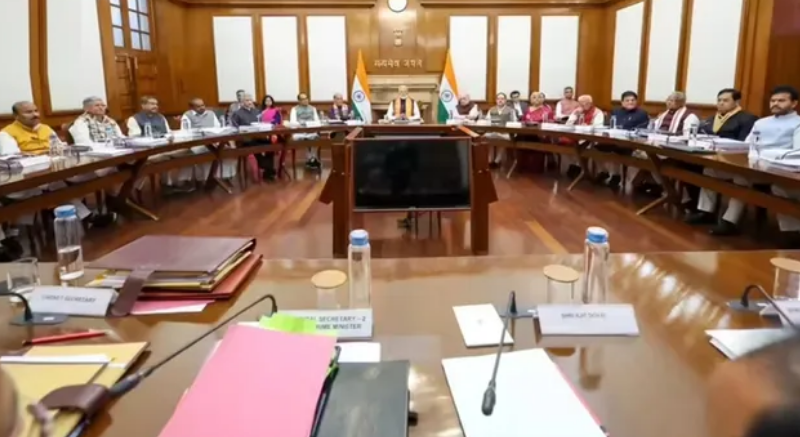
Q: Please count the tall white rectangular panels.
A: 11